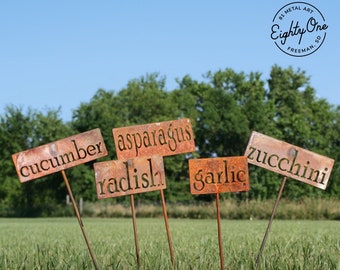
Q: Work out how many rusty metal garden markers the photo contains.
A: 5